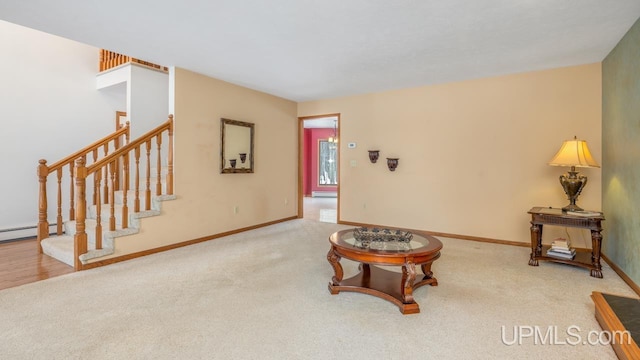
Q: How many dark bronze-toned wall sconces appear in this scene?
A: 2